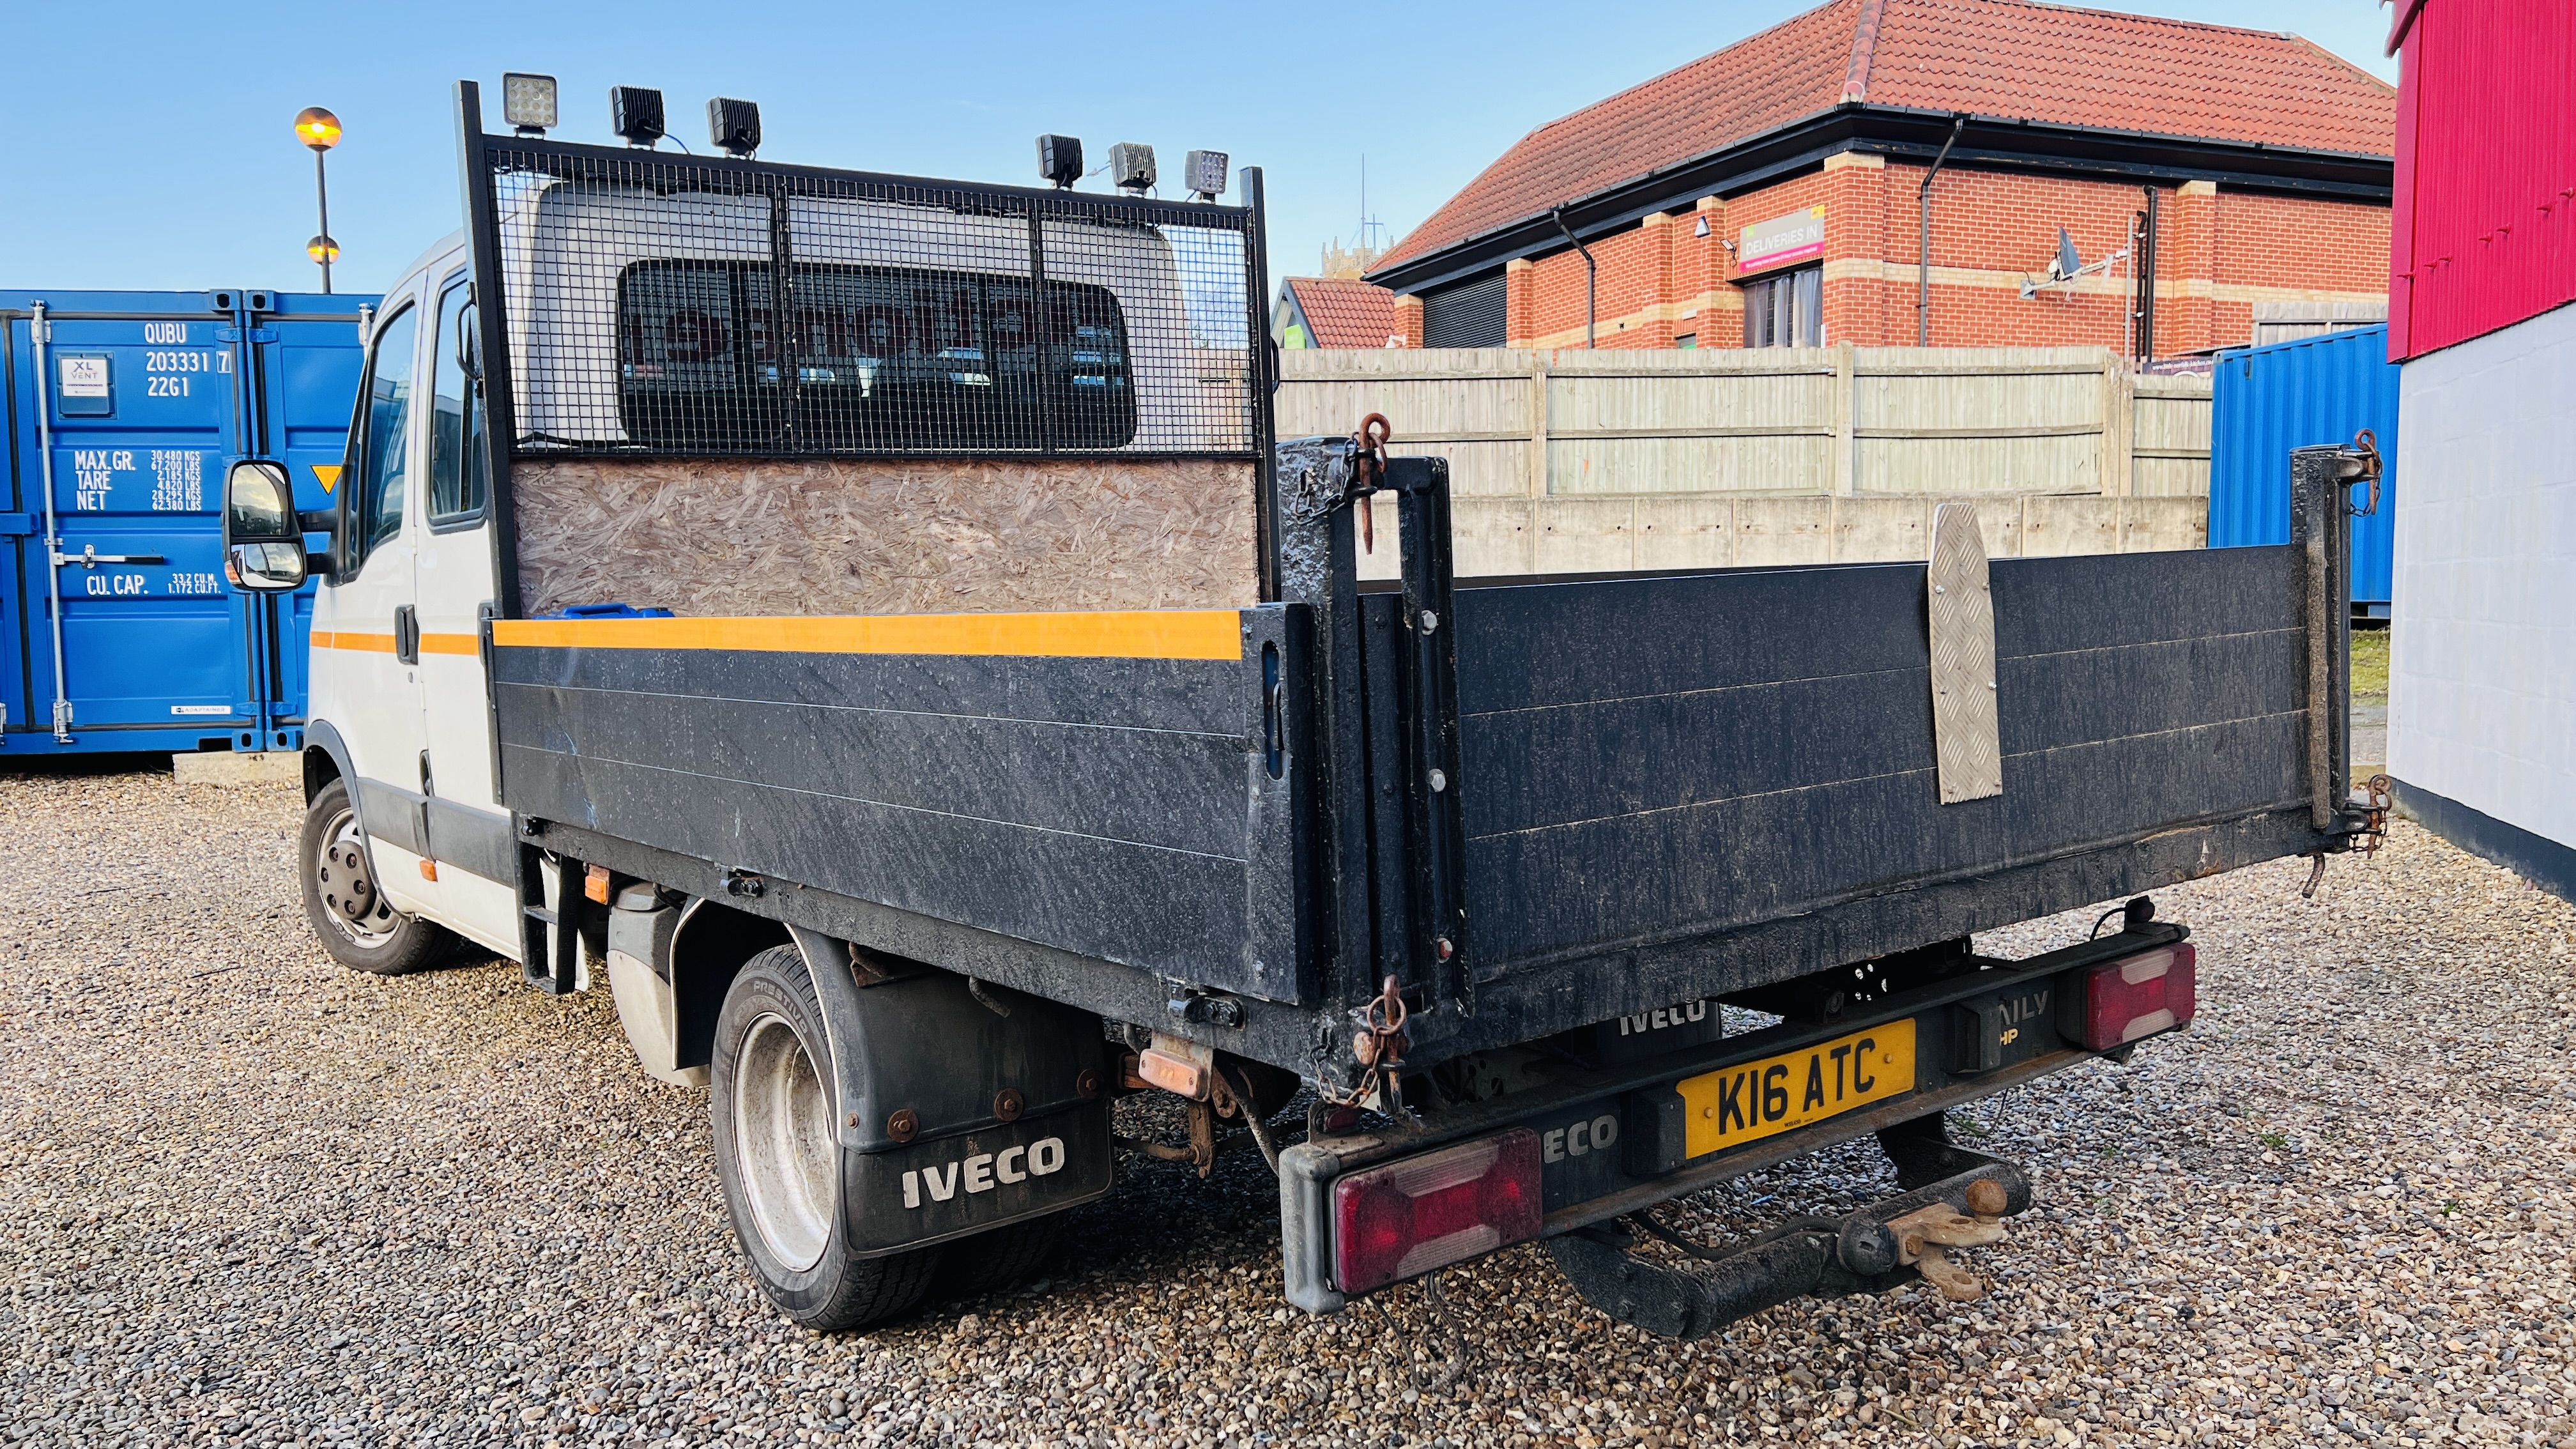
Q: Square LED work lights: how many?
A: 6